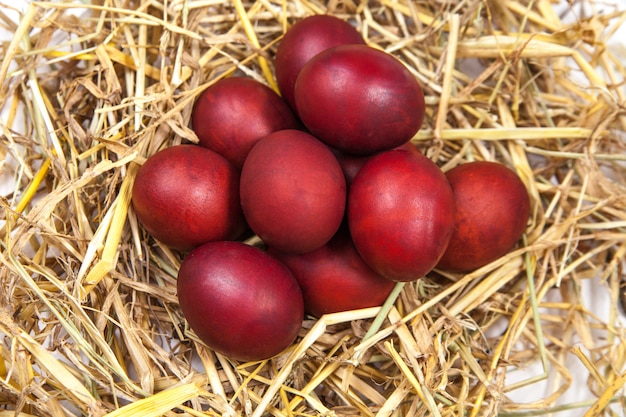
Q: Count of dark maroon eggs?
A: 10